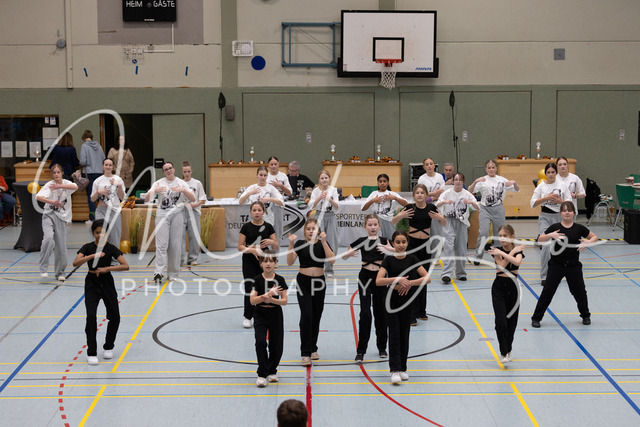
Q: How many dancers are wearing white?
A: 13